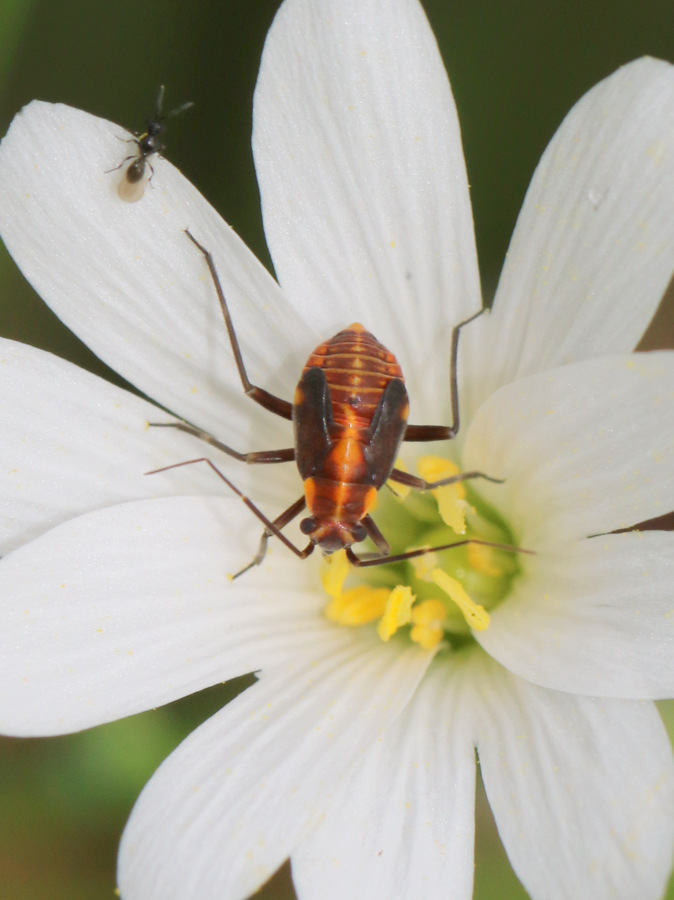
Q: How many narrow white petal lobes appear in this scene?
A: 10